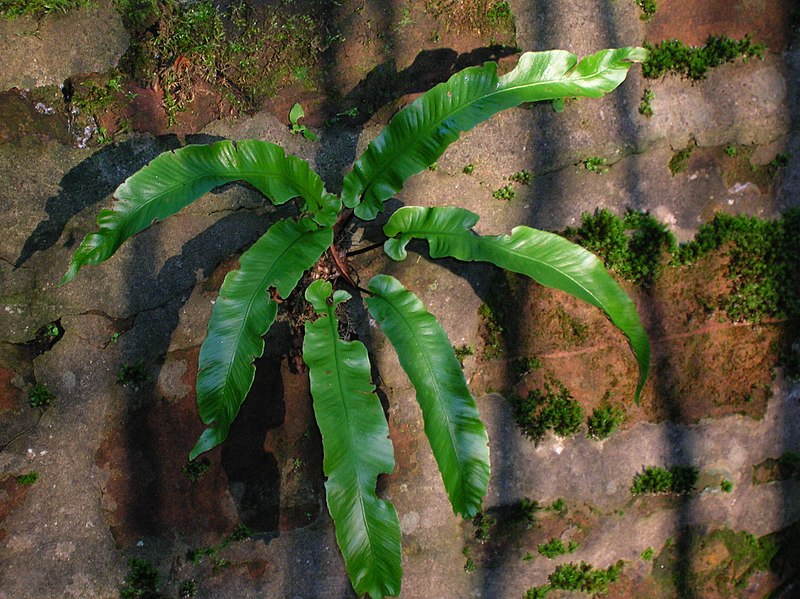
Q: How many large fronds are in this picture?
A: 6